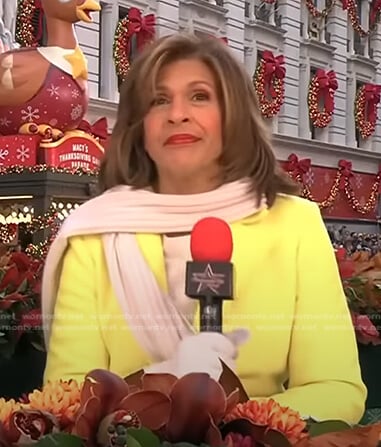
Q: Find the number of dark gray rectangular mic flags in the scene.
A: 1